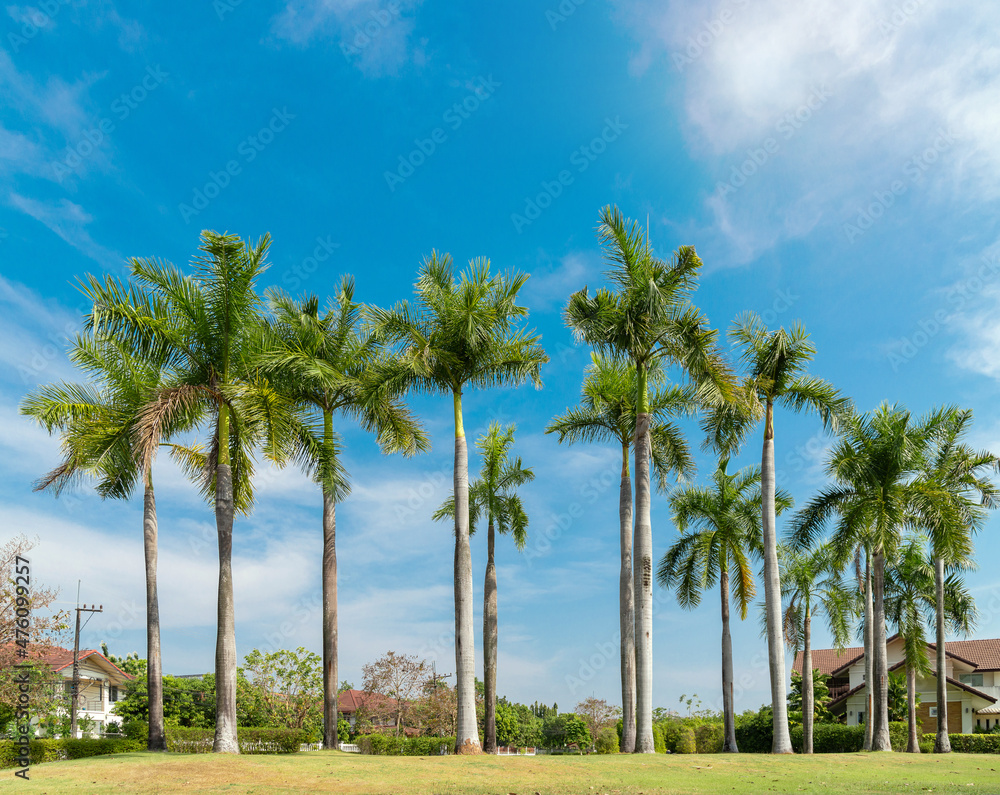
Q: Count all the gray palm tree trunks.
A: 14